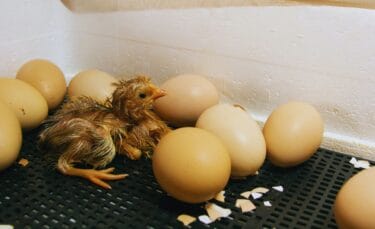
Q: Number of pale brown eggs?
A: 9